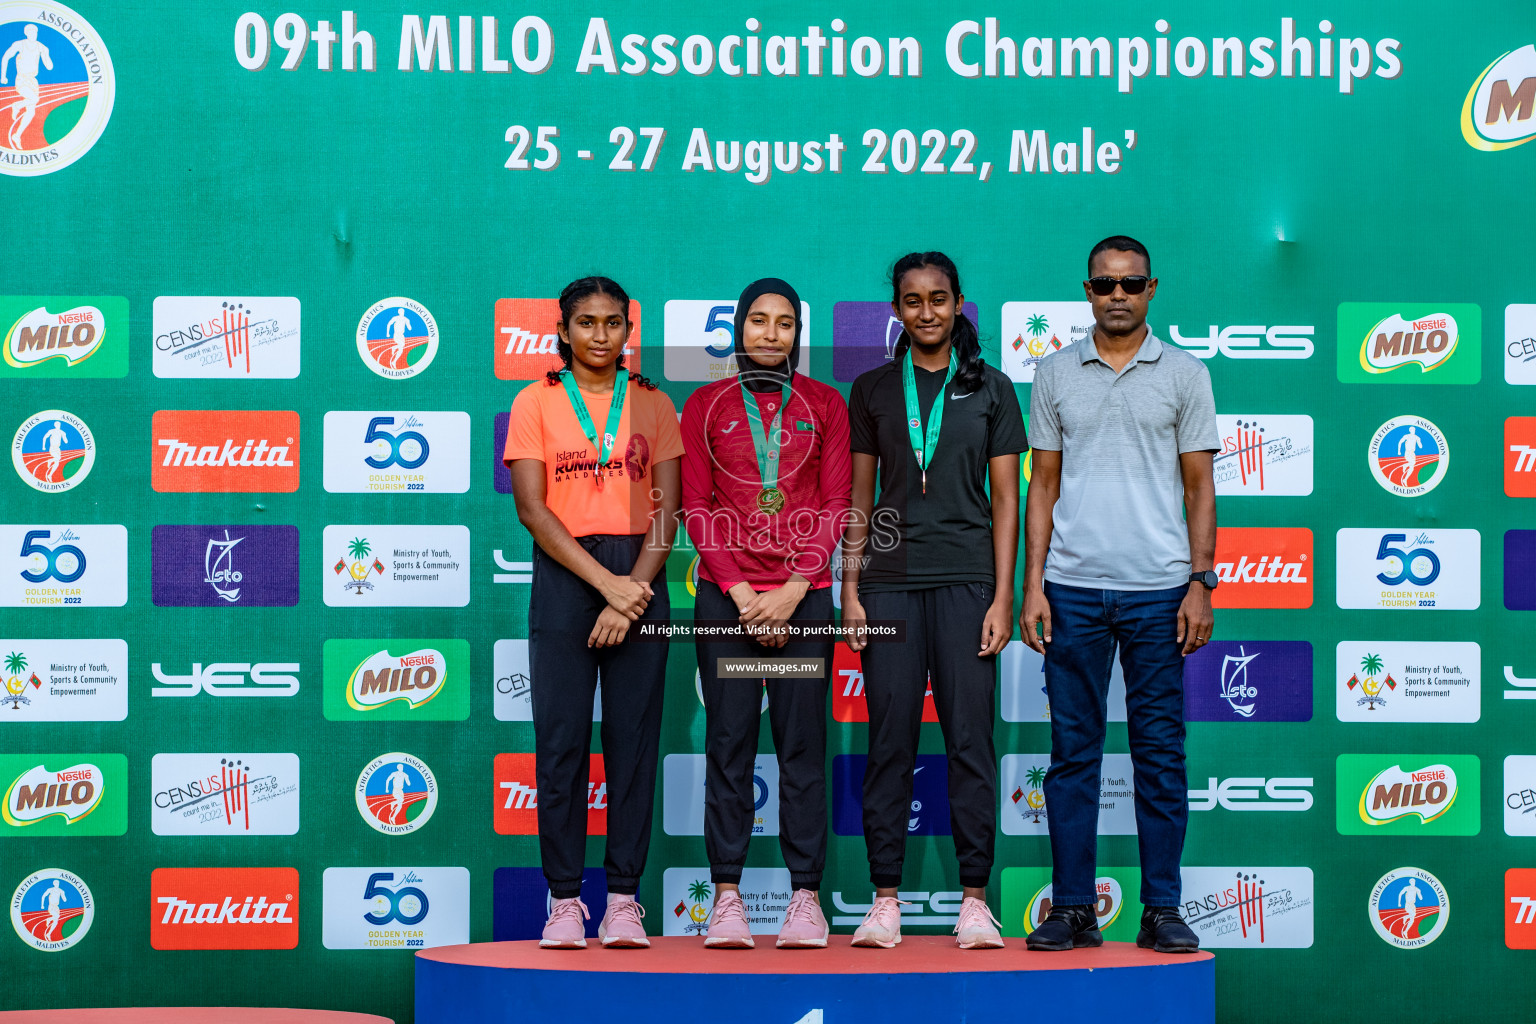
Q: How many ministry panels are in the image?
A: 6